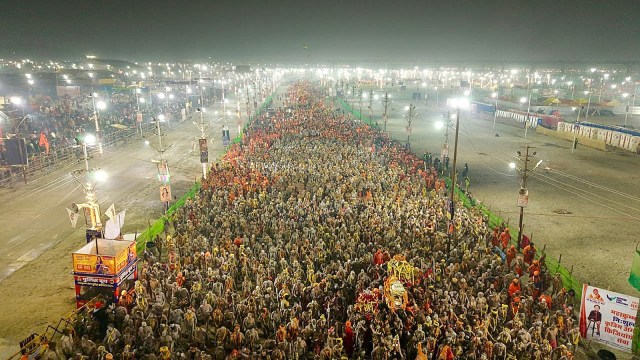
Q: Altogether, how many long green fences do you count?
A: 2